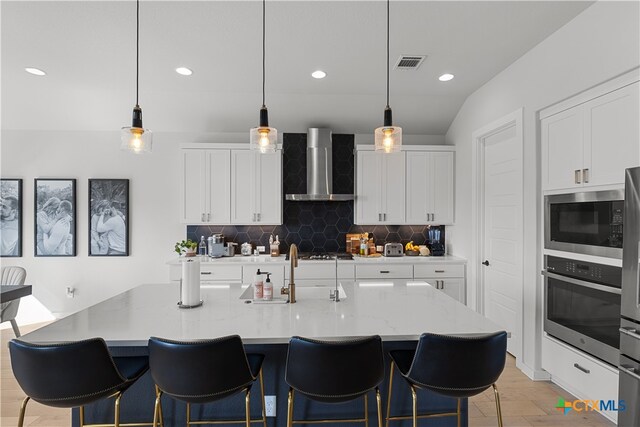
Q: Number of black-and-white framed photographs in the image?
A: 3